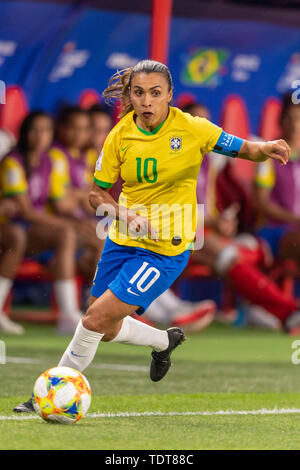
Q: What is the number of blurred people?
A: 5